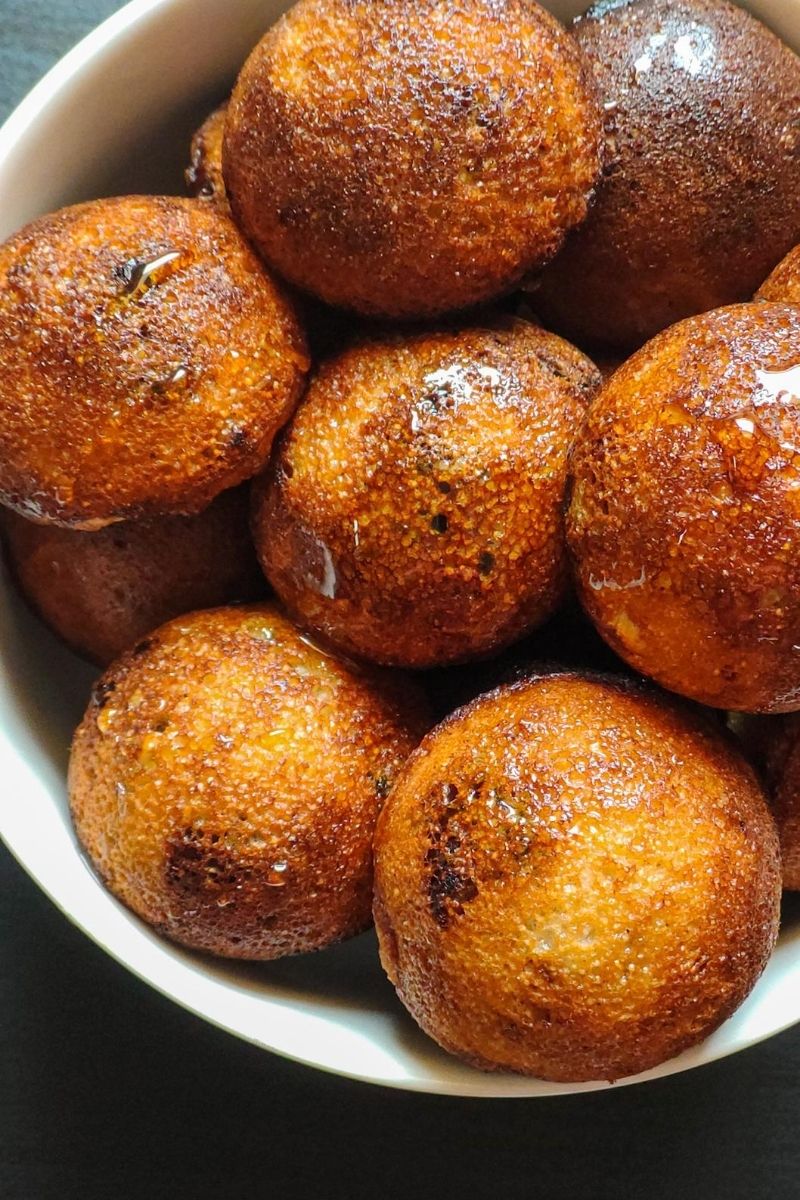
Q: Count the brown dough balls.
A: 11